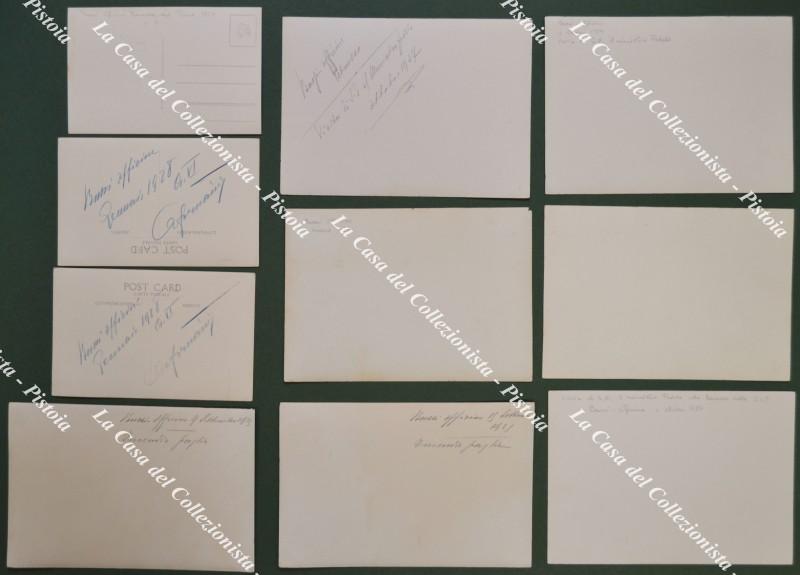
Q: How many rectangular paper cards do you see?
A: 10